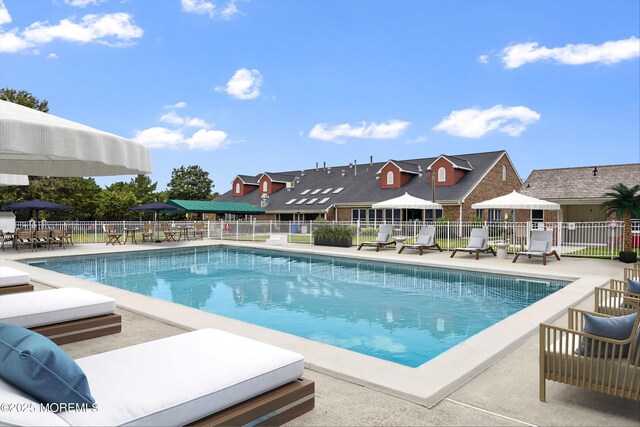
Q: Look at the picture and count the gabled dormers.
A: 4